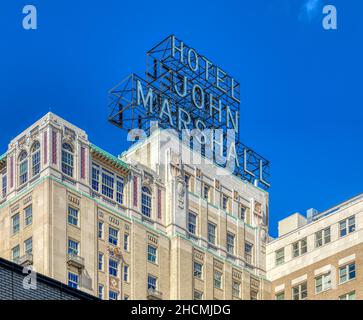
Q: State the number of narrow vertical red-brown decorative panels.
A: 6